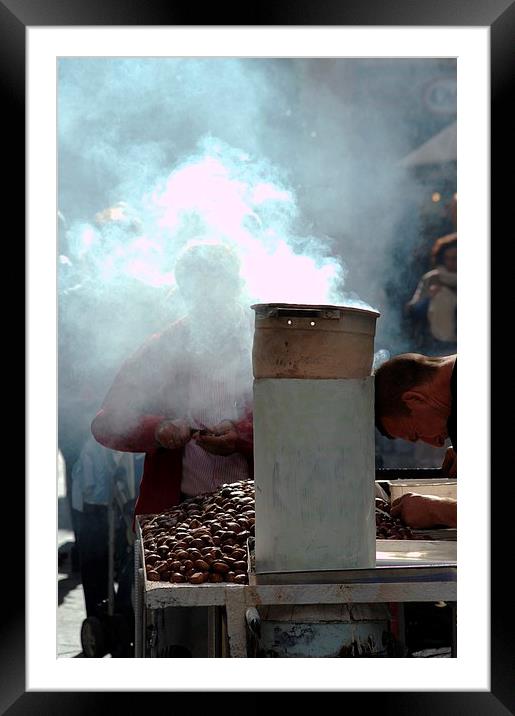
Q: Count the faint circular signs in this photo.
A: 1